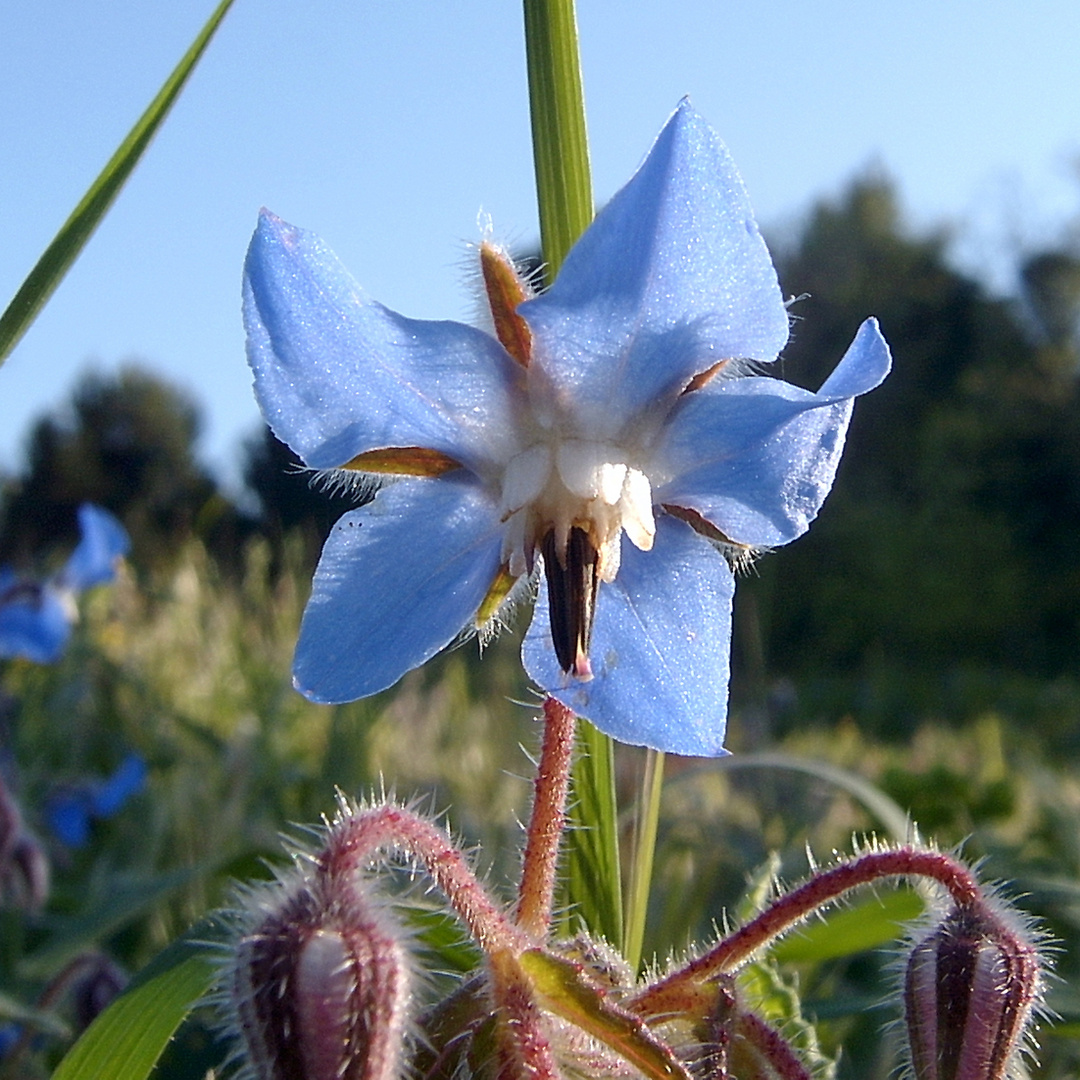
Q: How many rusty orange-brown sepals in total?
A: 5